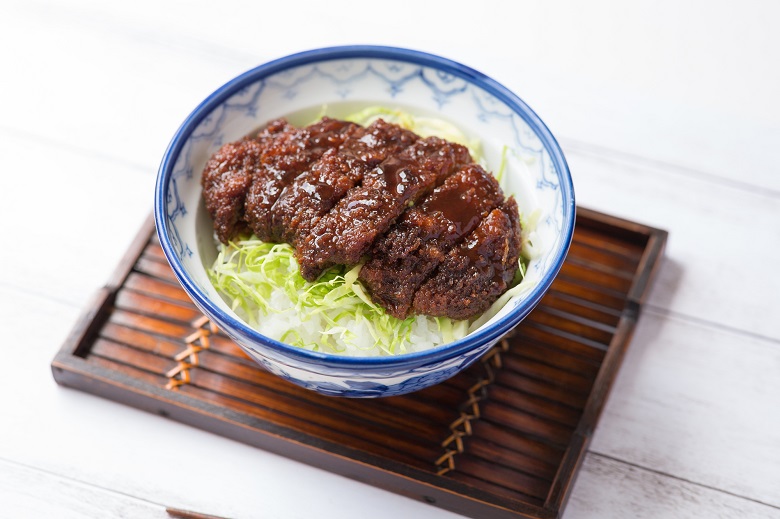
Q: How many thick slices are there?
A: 6